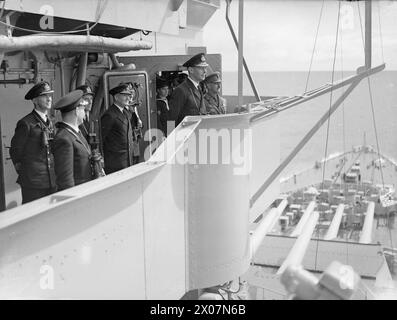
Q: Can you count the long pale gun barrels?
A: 6